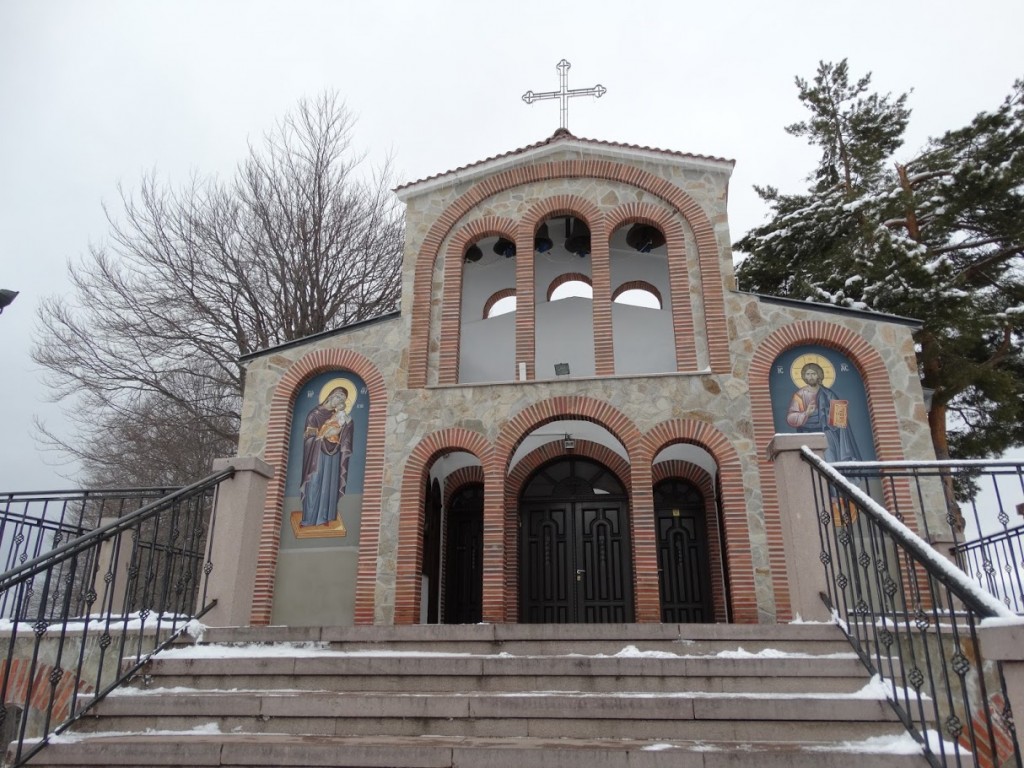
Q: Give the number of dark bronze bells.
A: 5